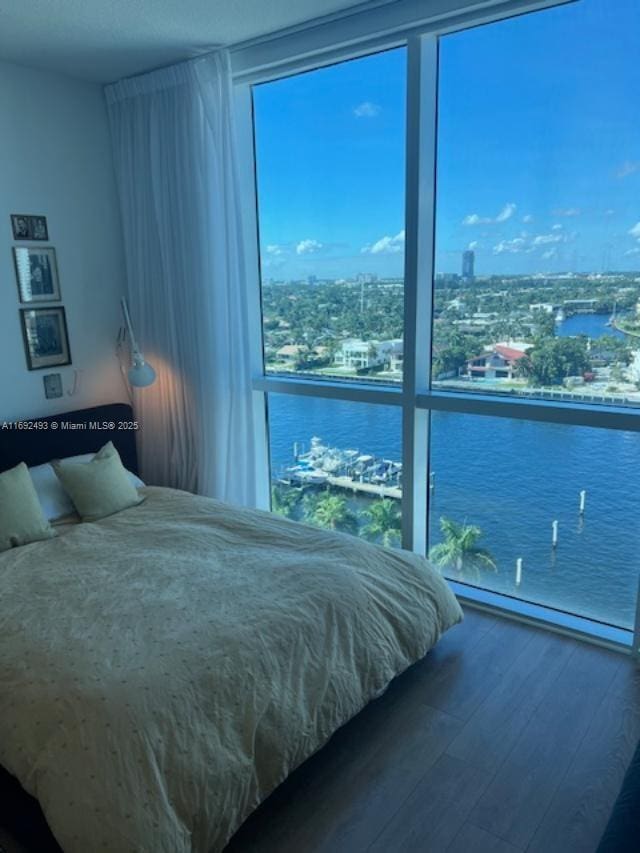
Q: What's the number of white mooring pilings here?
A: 3